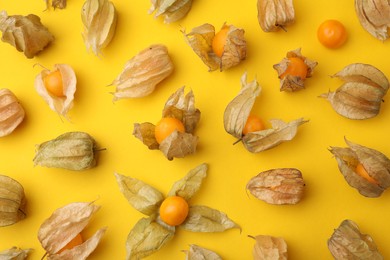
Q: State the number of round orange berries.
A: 9